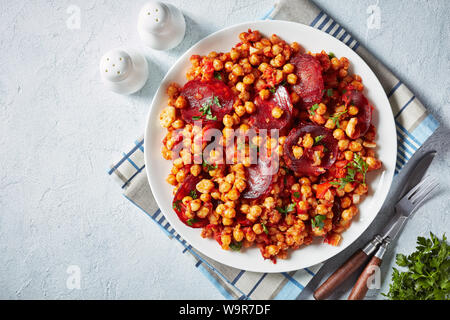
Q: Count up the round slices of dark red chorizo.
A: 7